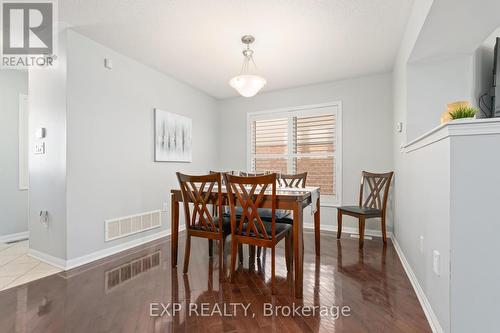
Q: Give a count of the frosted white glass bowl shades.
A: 1